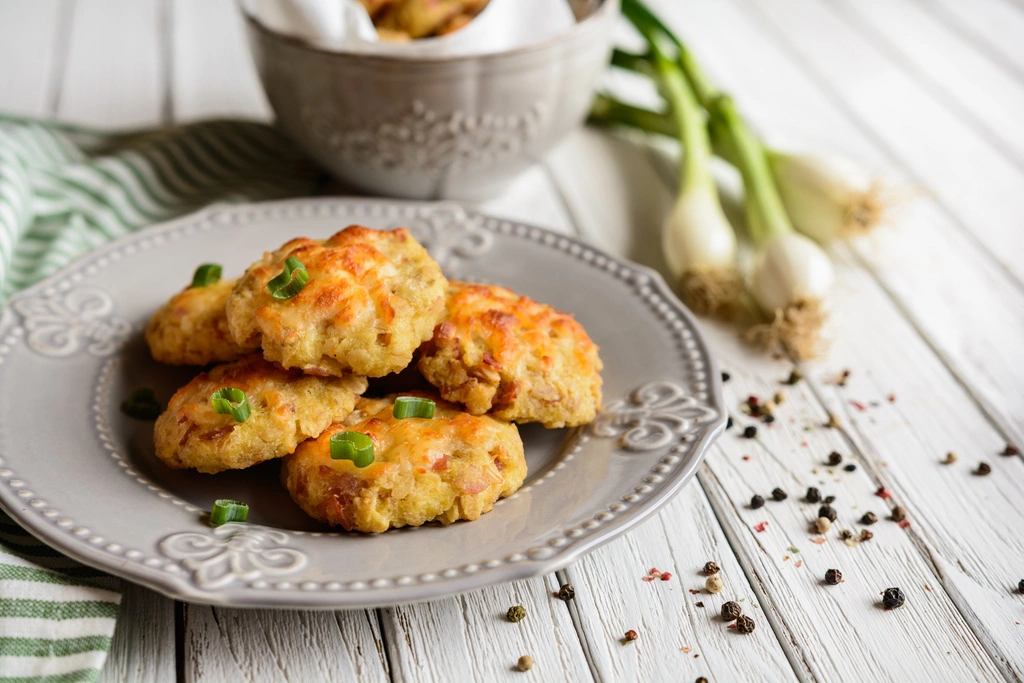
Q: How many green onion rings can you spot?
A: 7